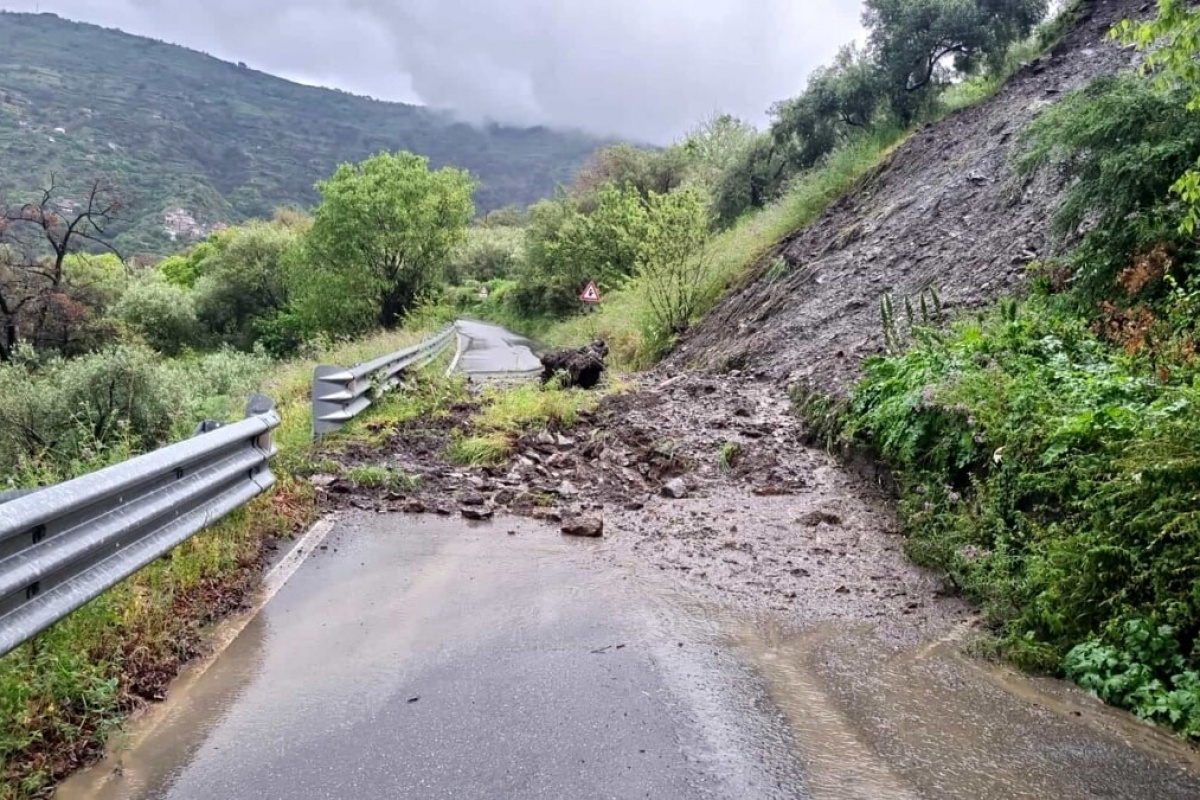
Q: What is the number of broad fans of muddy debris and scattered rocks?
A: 1